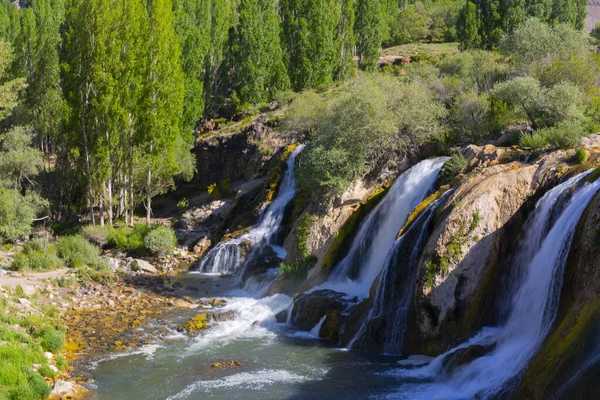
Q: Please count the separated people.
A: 0